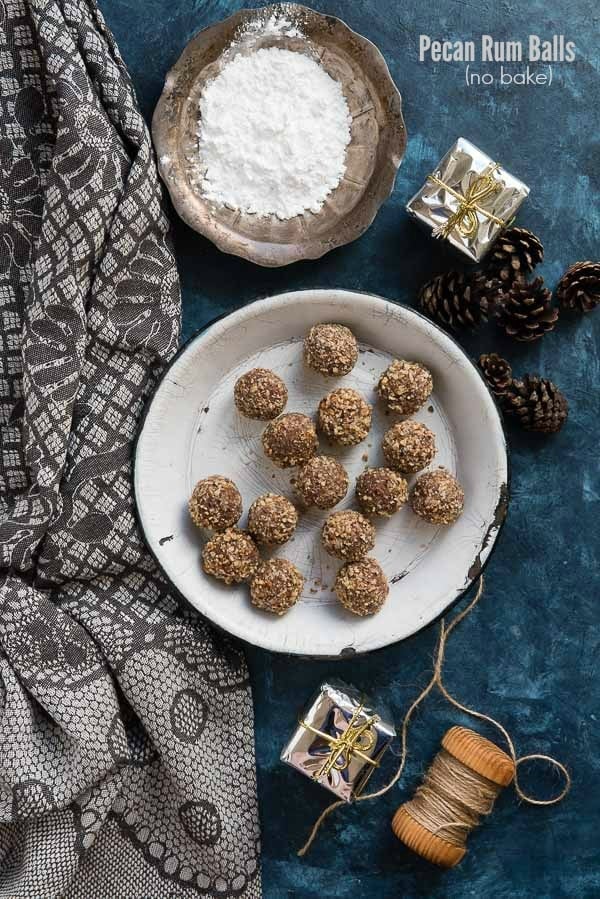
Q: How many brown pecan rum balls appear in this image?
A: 15